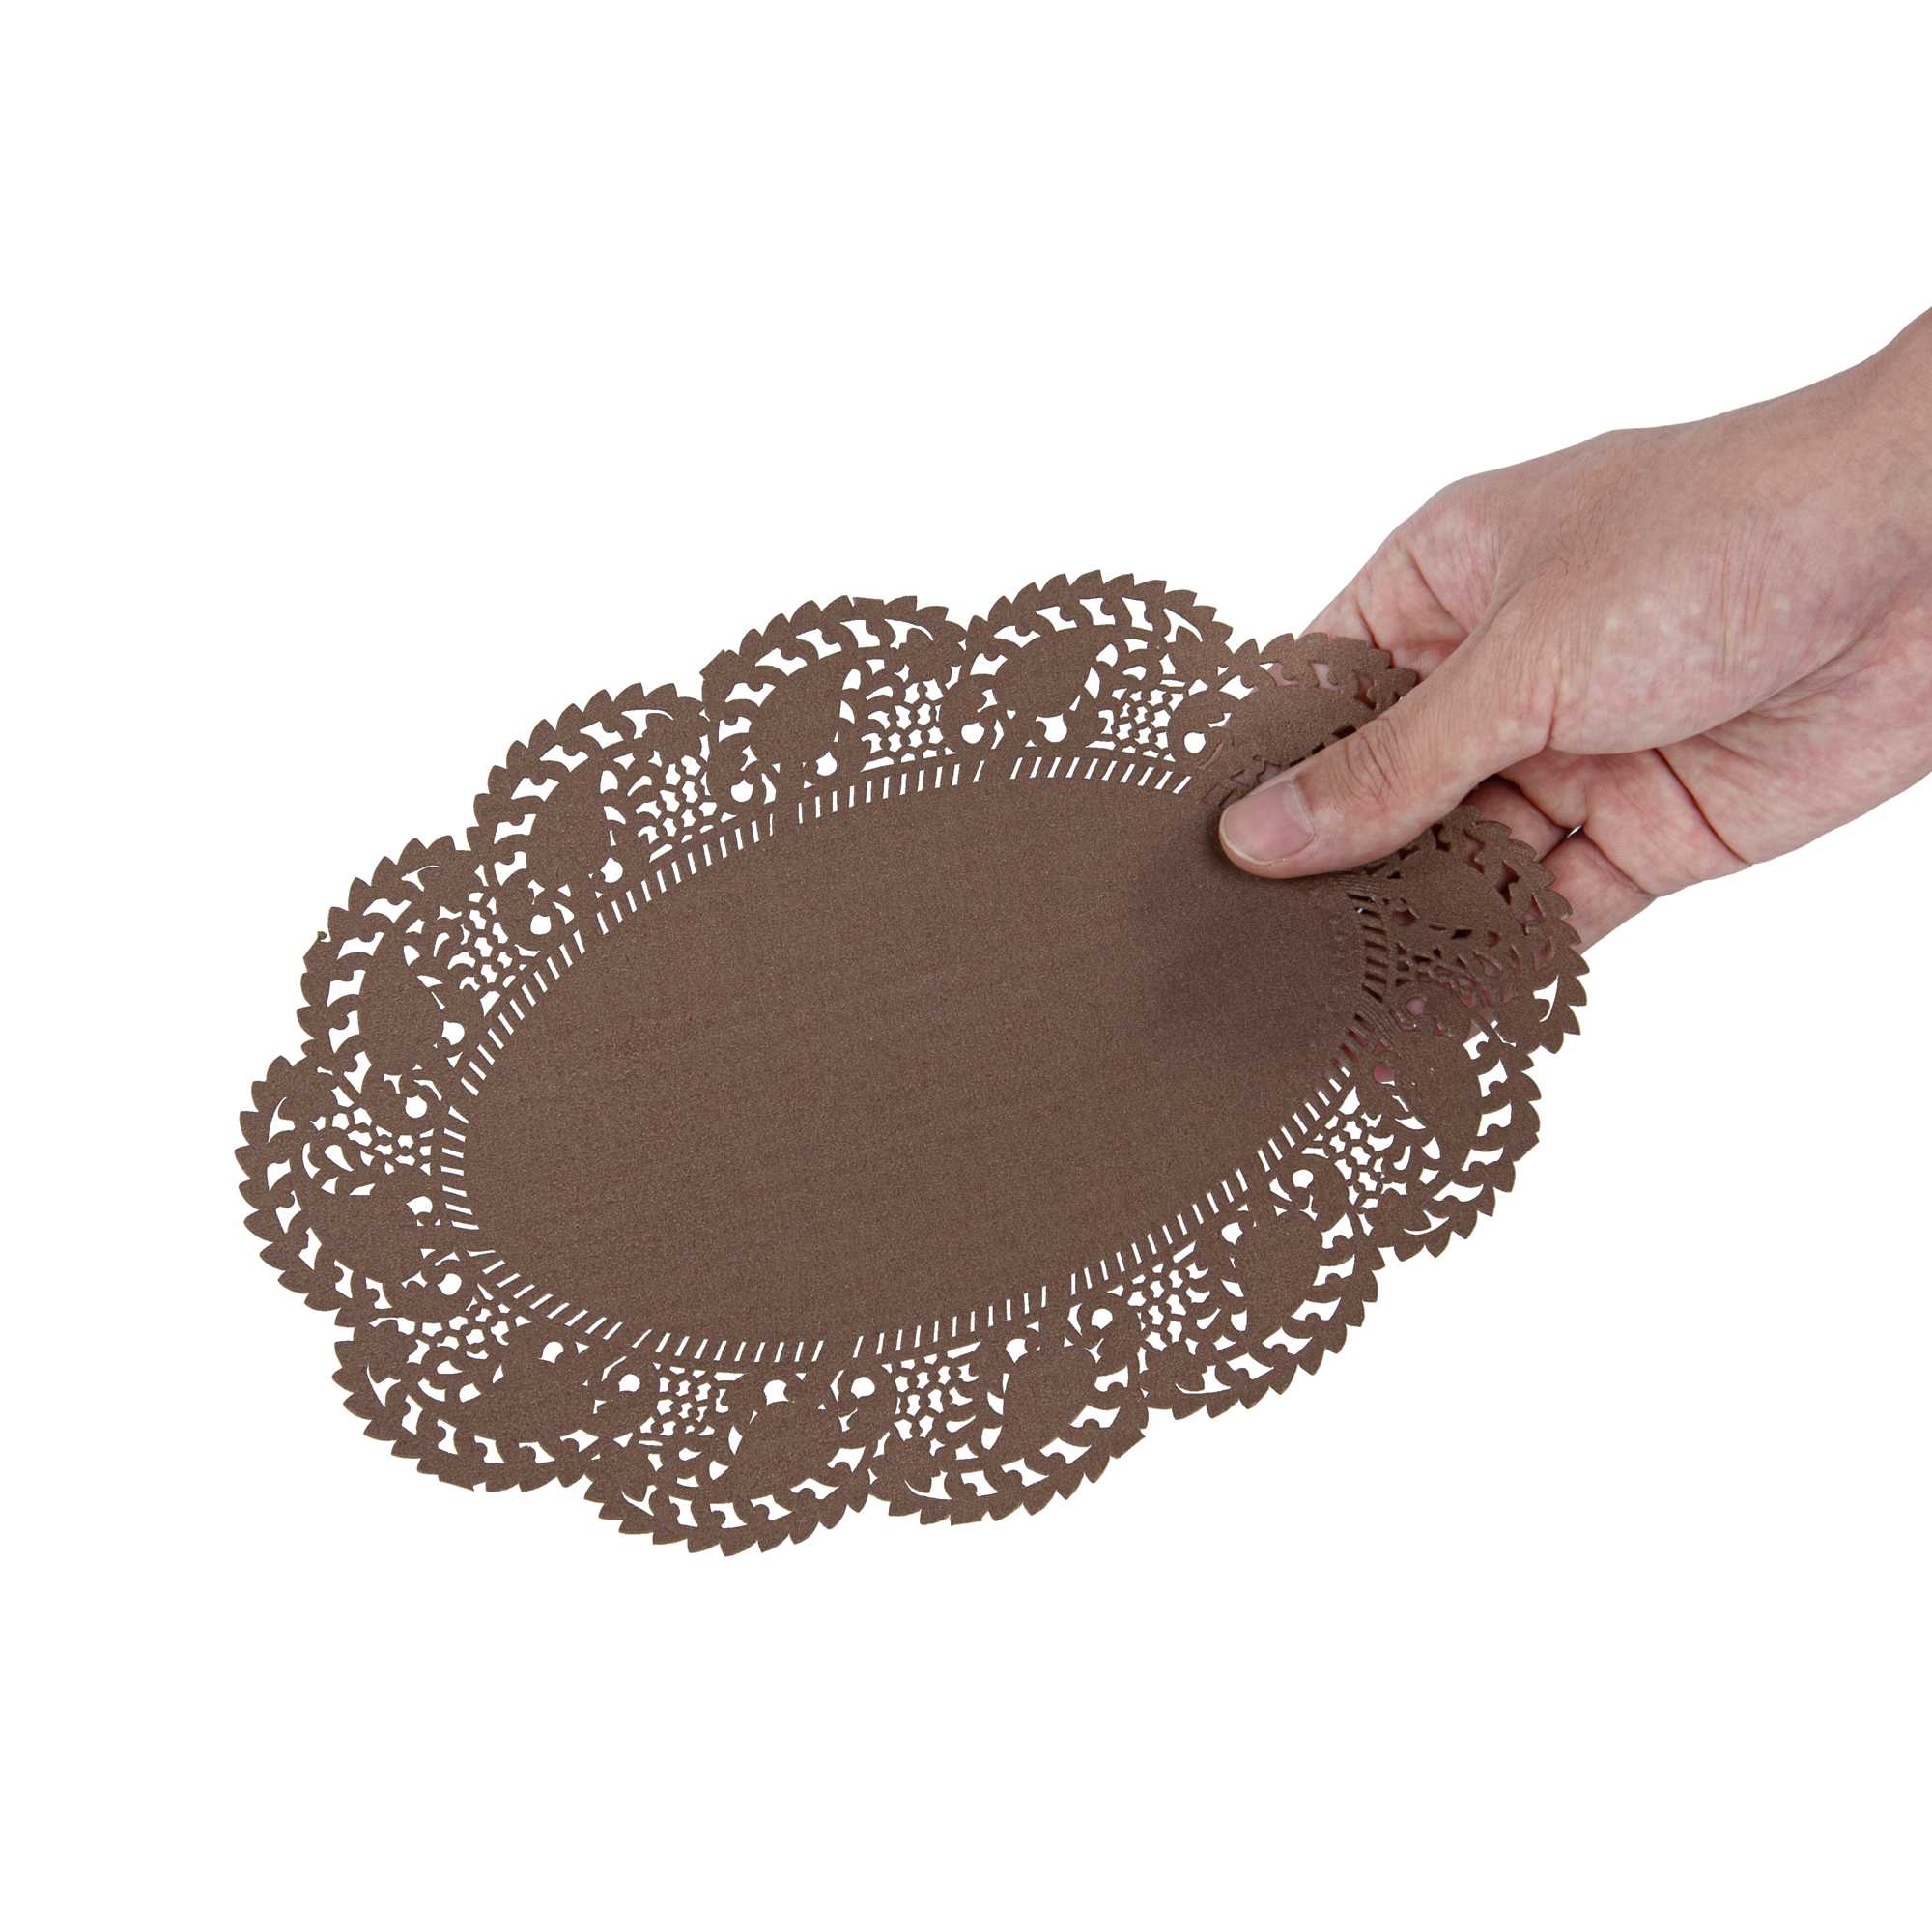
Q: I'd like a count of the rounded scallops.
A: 12